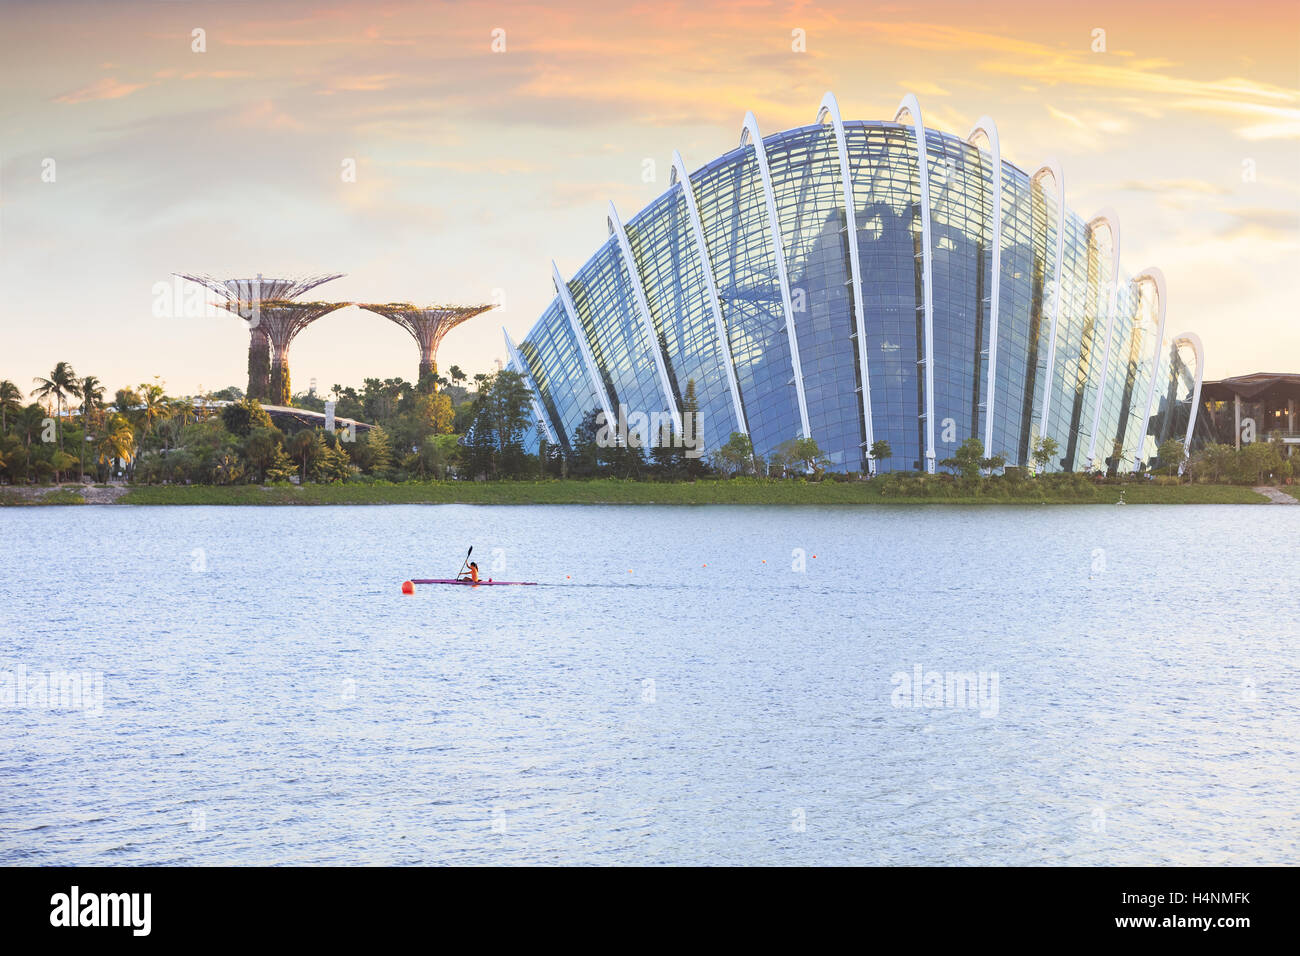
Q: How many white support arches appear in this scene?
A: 12